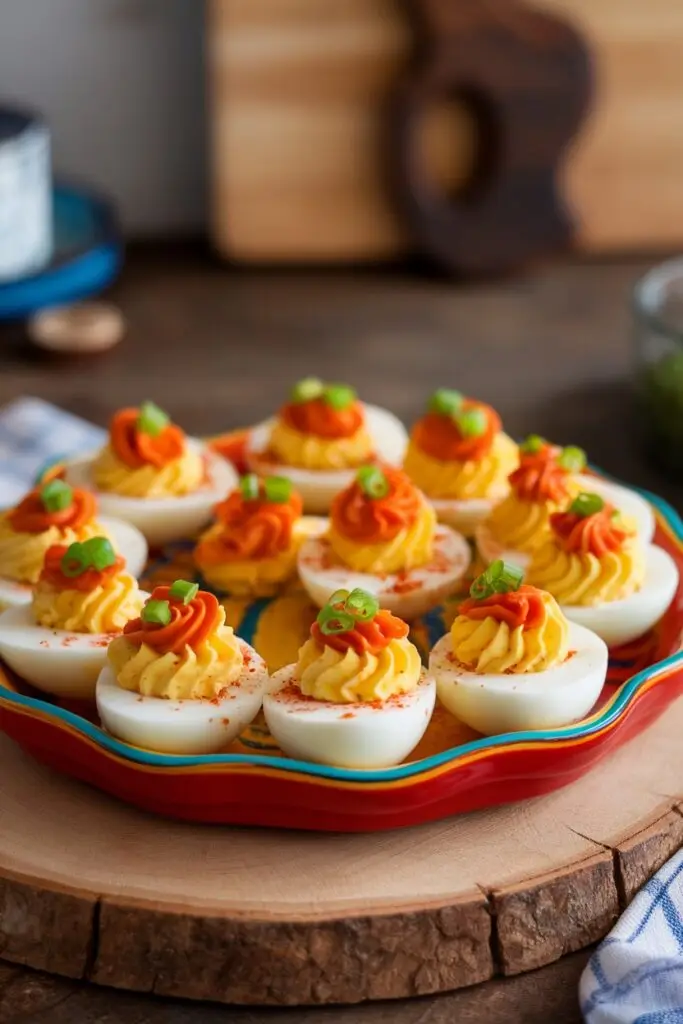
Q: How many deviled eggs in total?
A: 12